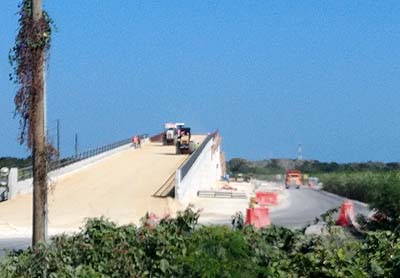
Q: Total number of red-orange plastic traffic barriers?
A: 3